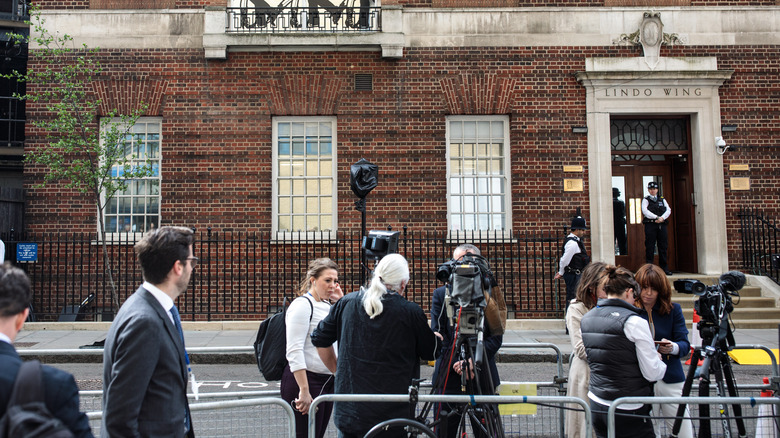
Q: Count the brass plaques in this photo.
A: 4